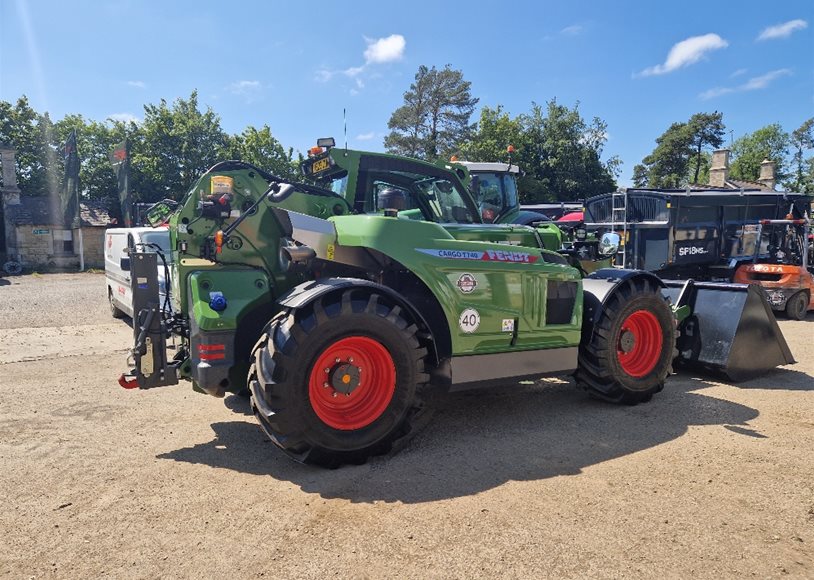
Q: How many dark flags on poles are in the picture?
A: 2